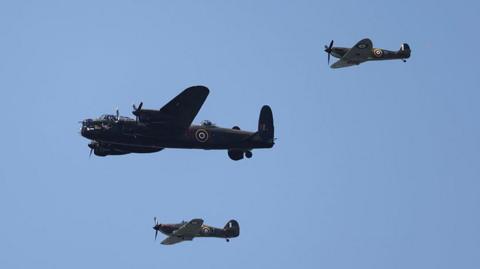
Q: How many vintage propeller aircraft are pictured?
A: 3